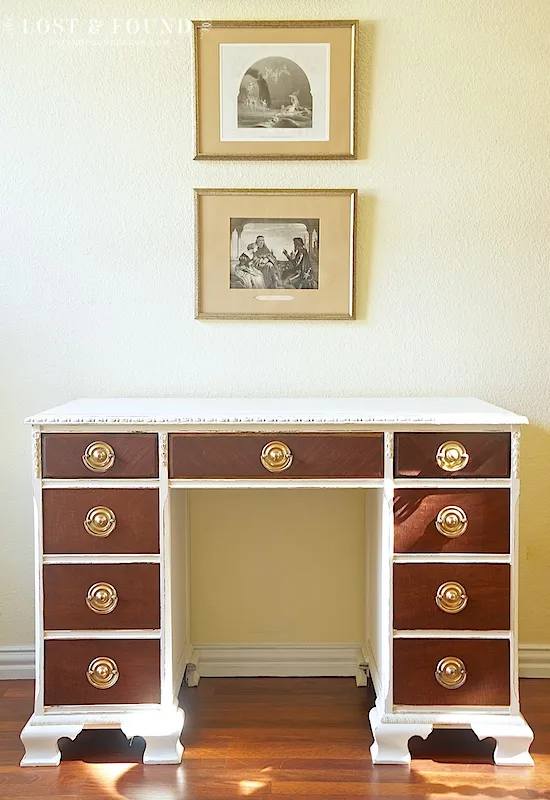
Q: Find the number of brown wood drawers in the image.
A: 9